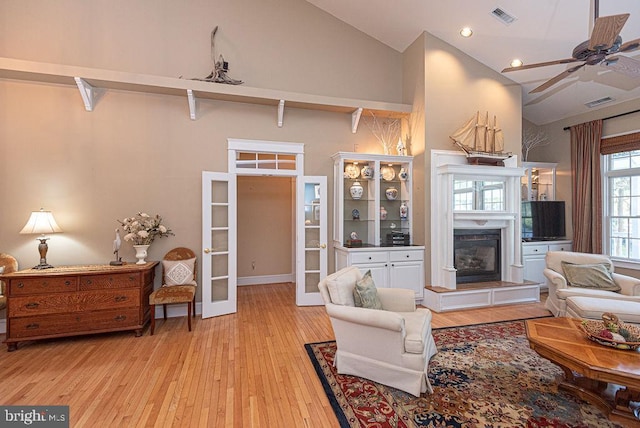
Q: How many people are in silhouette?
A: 0